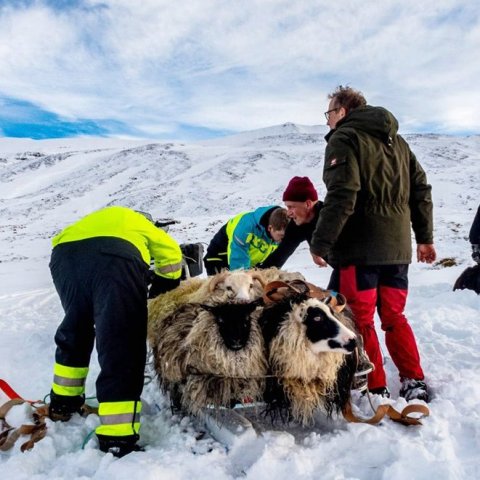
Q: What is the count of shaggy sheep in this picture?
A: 3